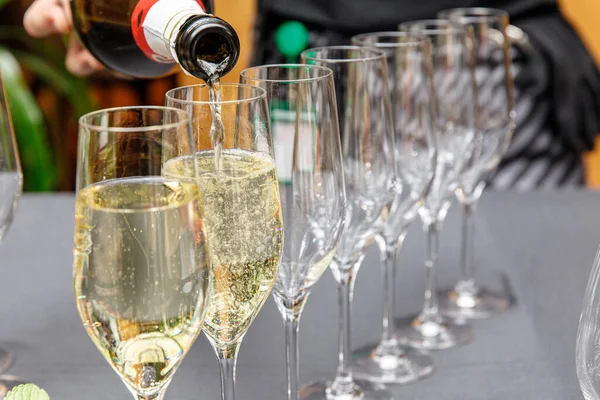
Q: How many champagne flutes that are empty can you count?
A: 5